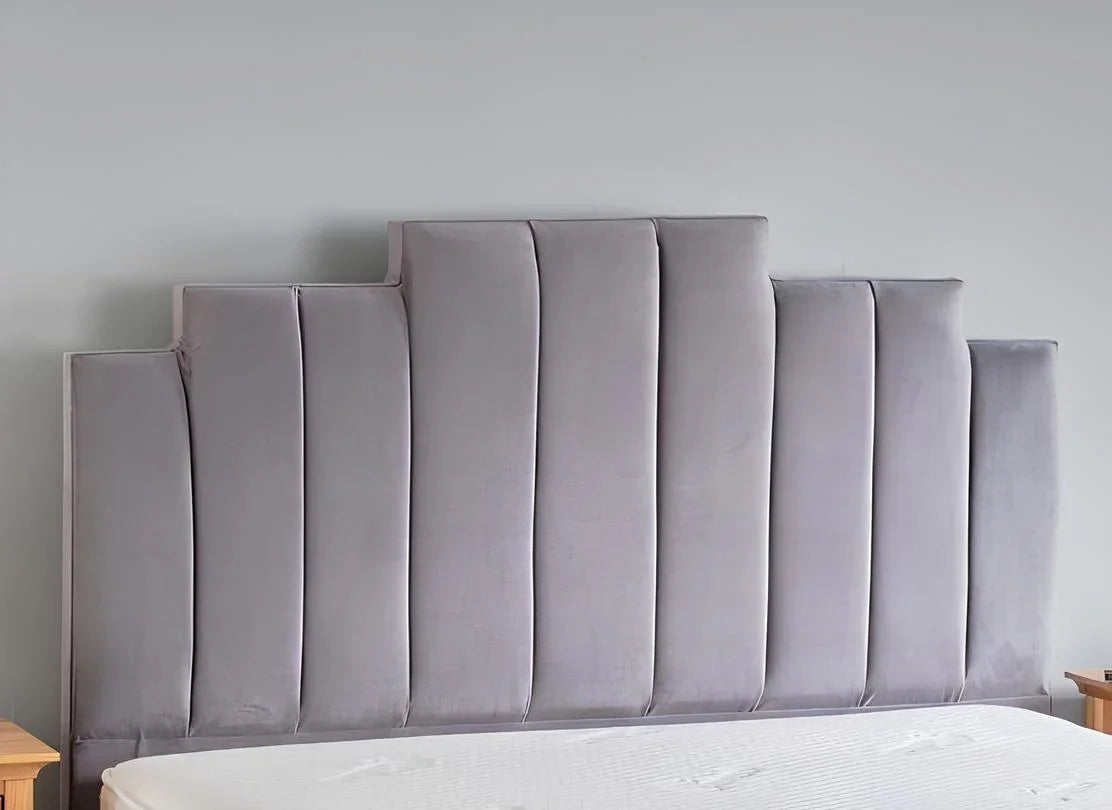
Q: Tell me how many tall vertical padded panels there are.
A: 9